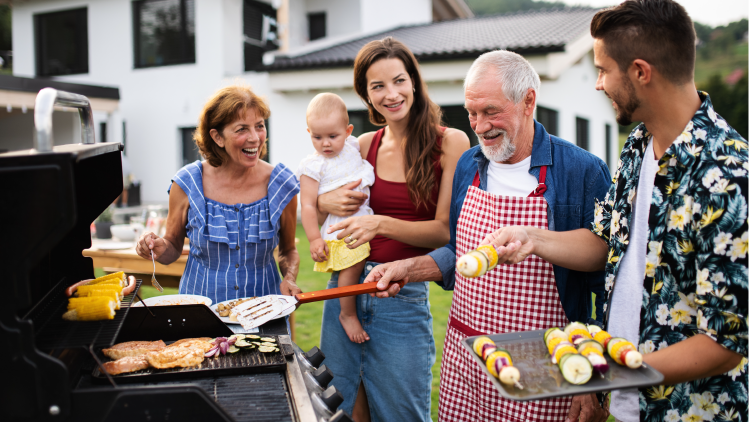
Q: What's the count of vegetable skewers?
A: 5